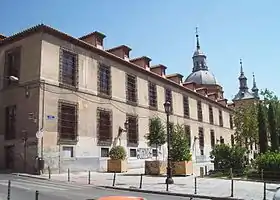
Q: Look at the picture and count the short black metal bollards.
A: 11